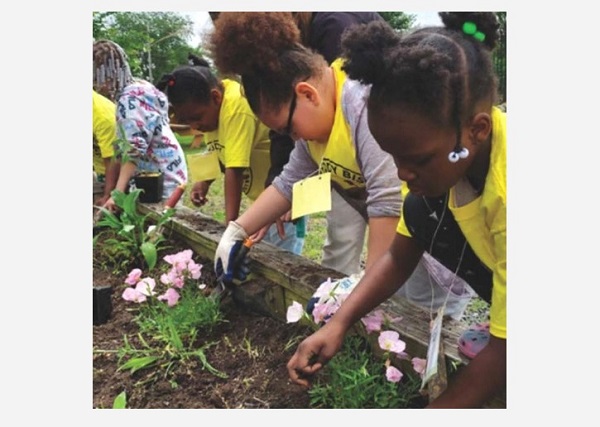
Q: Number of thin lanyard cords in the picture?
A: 2